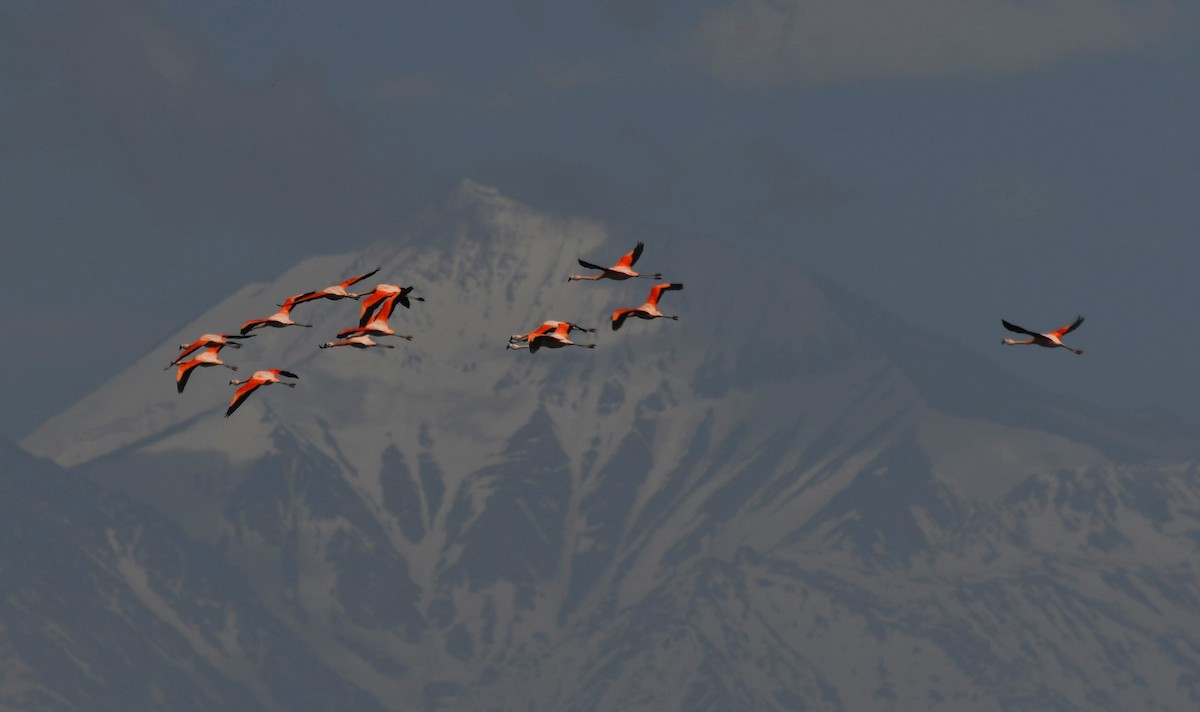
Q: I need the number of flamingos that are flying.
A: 13